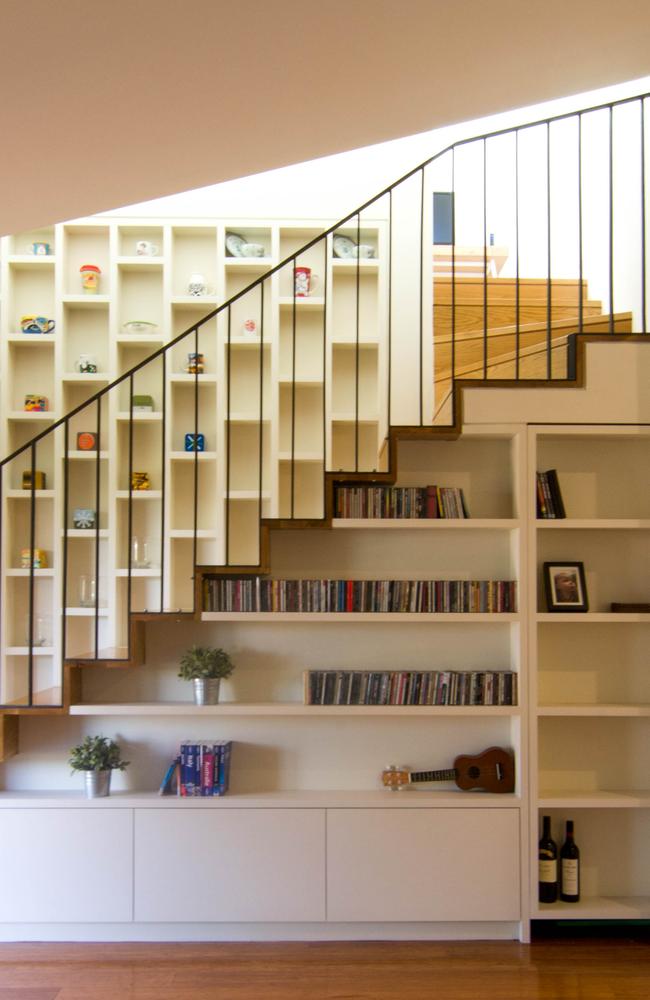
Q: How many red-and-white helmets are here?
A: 0